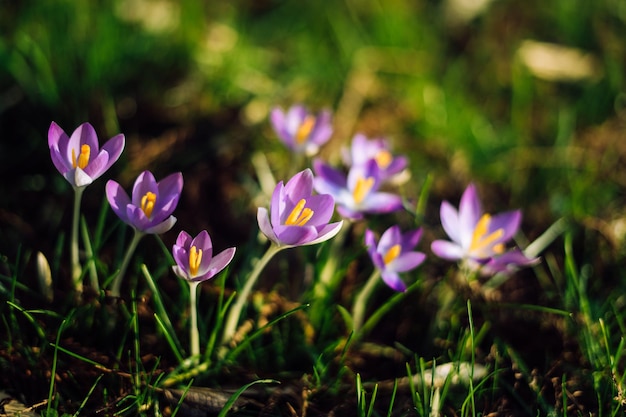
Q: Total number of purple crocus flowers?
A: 9